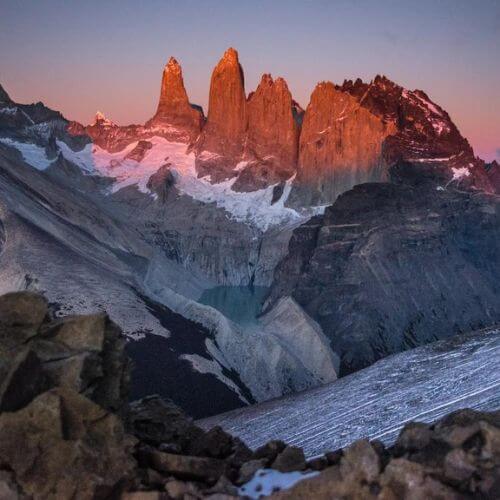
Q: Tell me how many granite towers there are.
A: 3